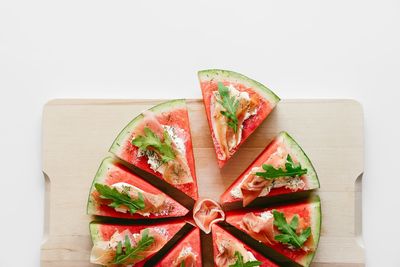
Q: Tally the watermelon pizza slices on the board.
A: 8